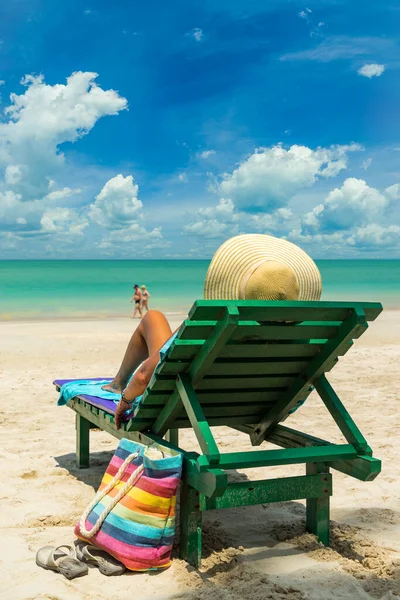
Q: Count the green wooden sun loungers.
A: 1